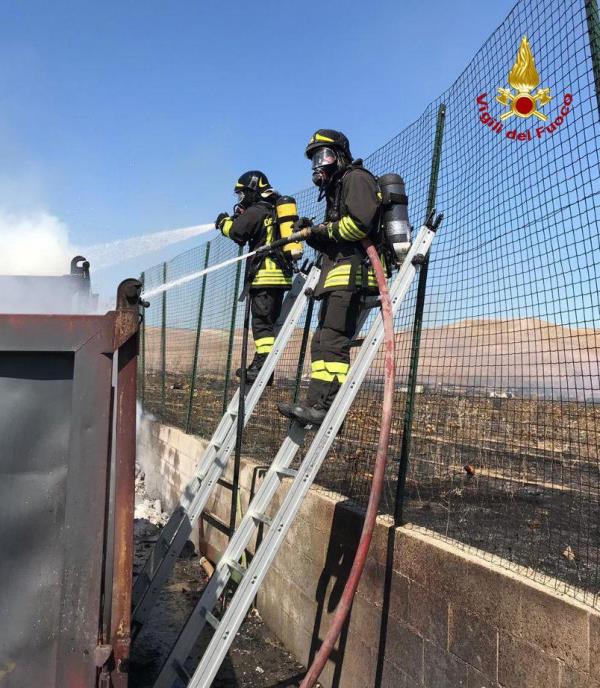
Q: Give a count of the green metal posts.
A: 7